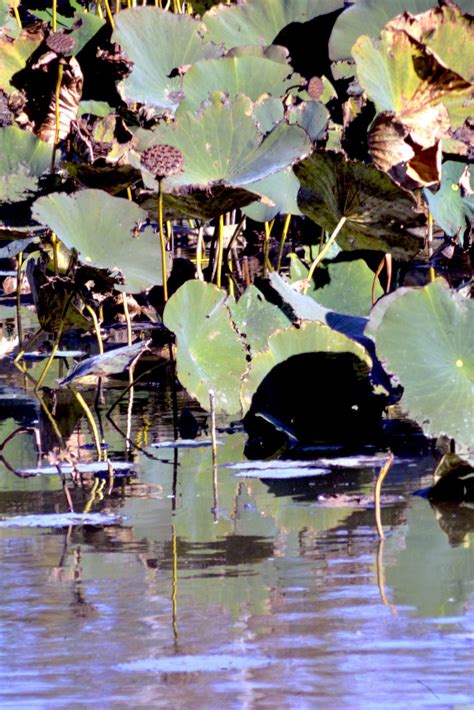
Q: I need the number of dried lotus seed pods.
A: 3